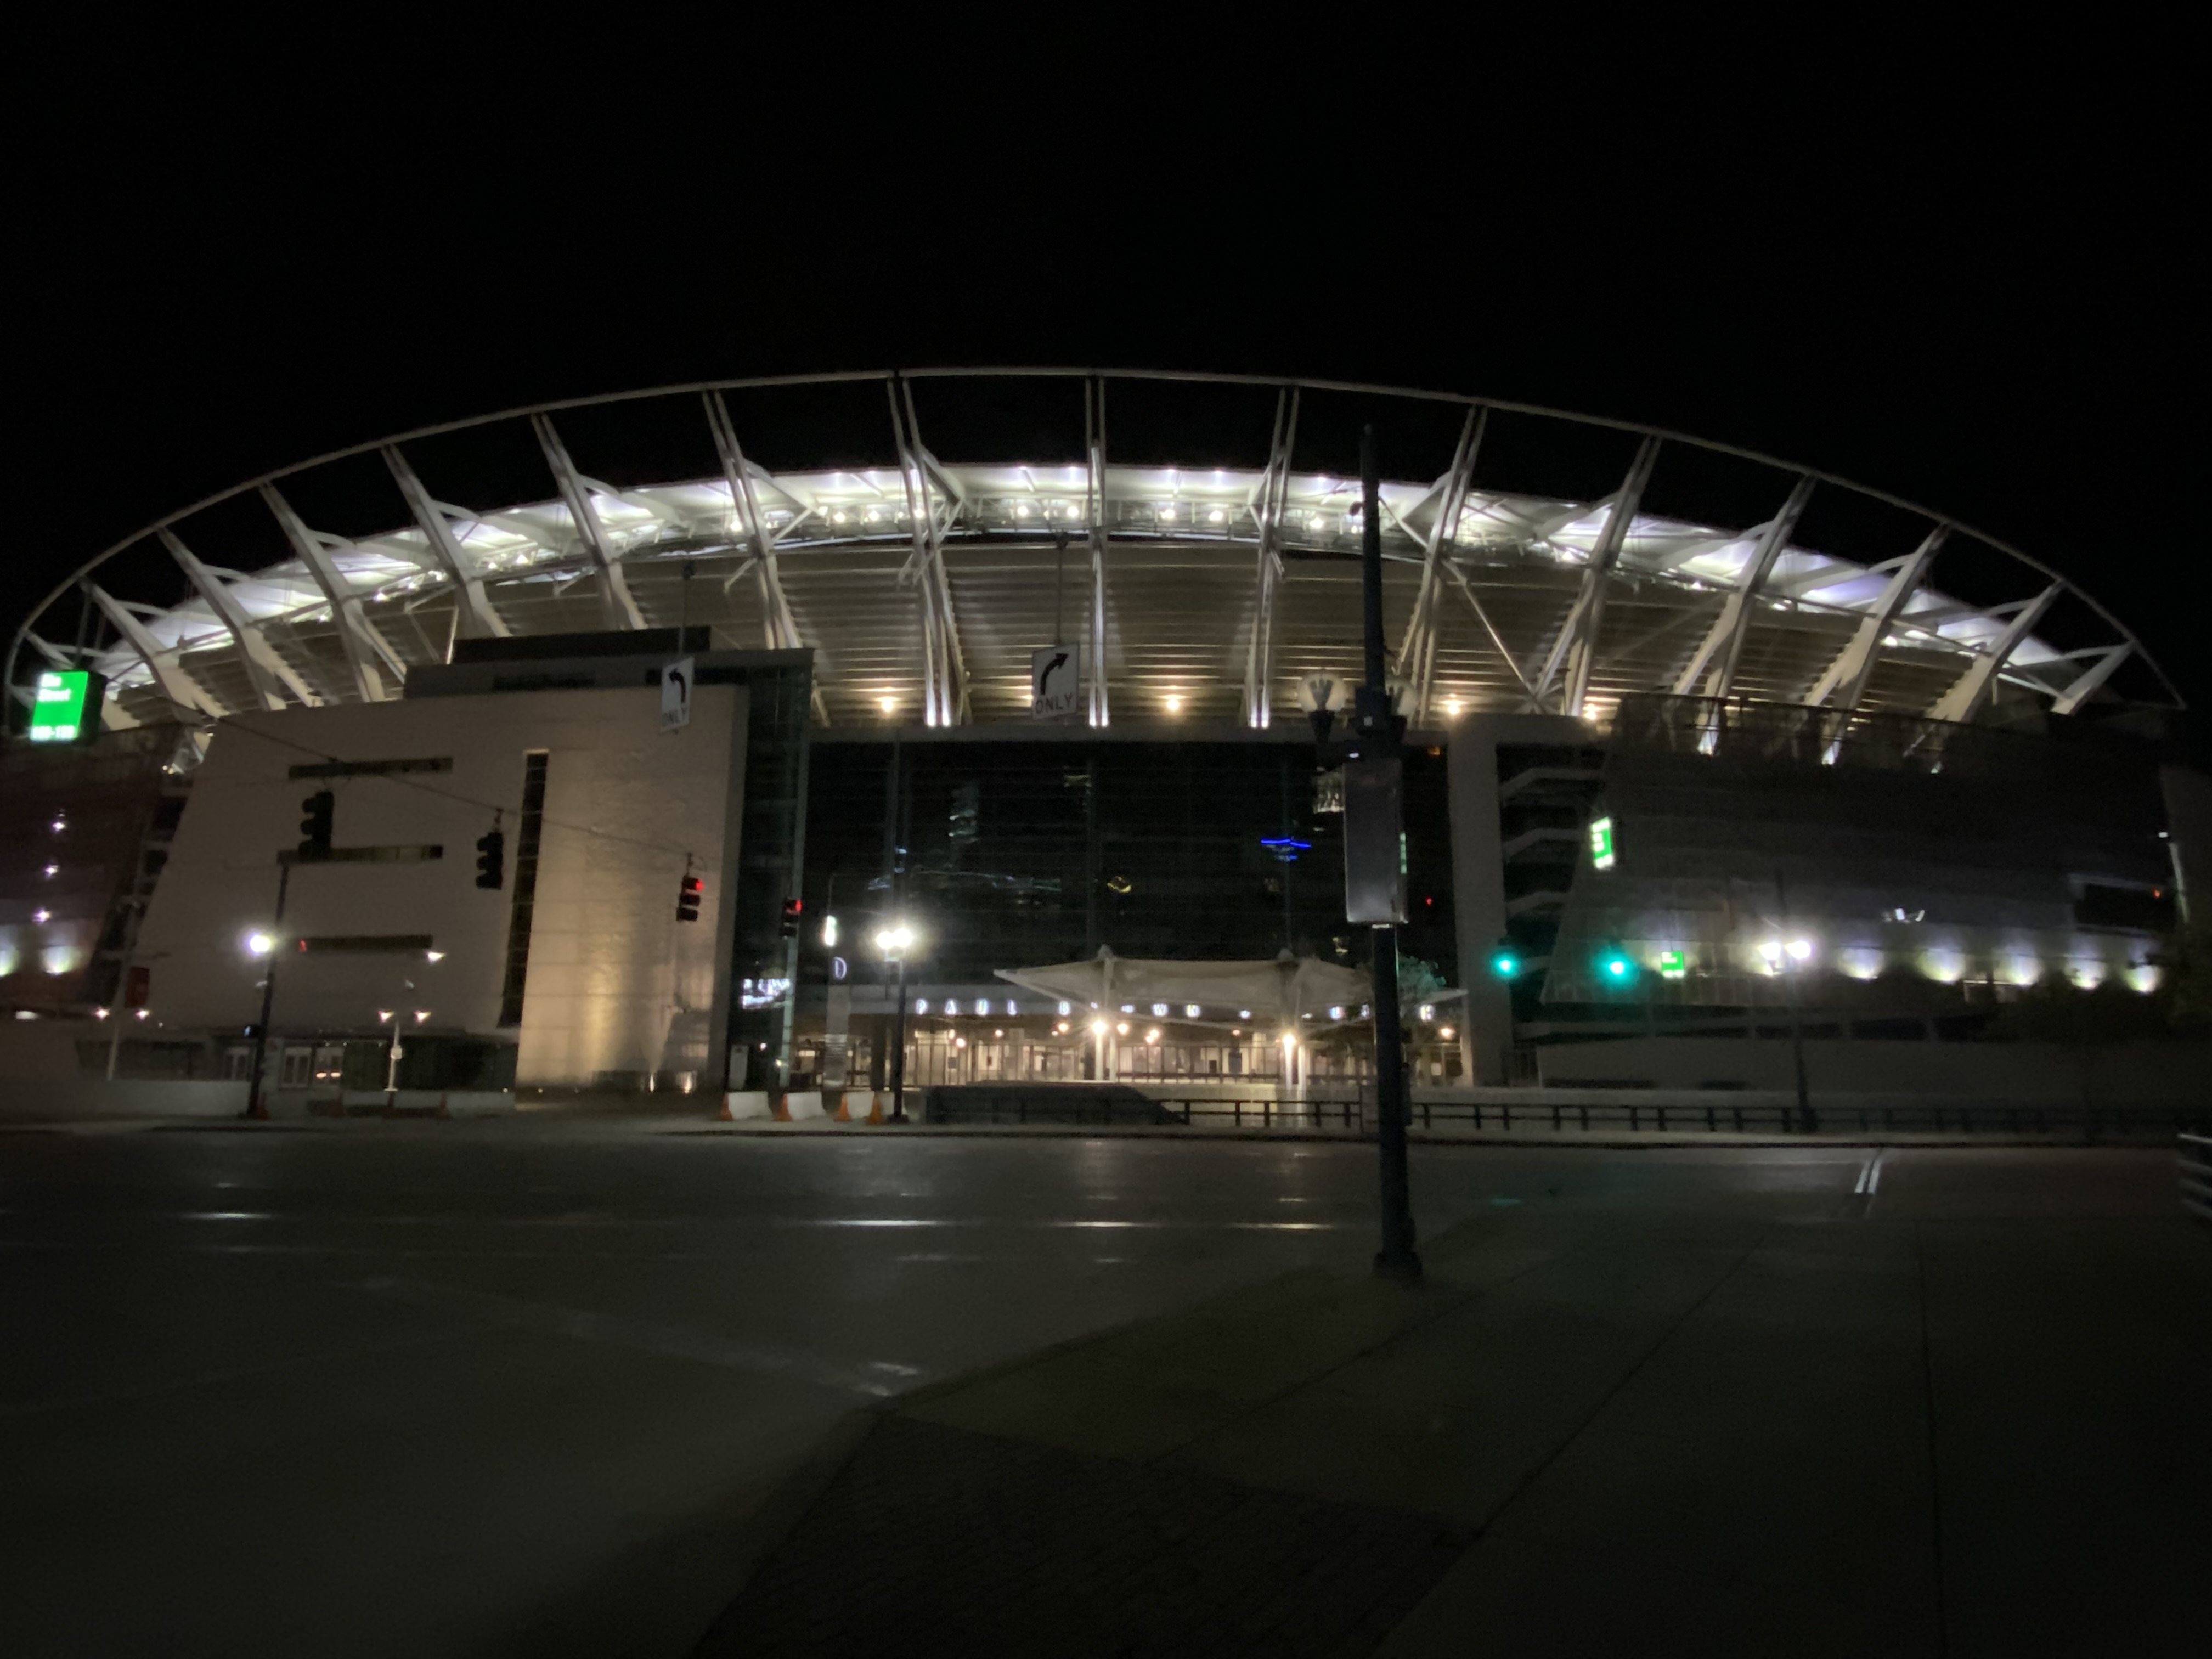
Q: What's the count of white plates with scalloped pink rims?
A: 0